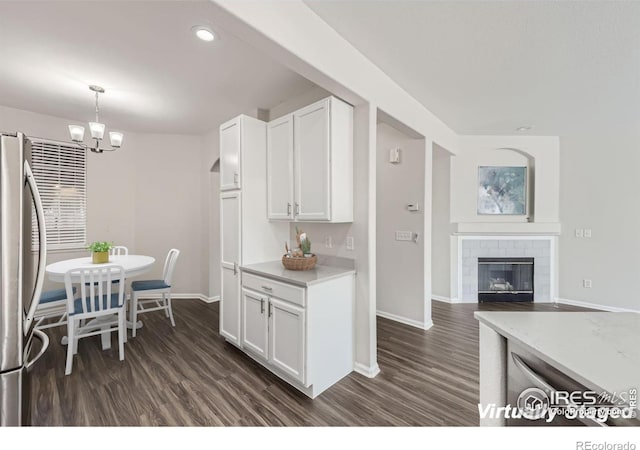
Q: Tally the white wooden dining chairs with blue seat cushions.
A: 4